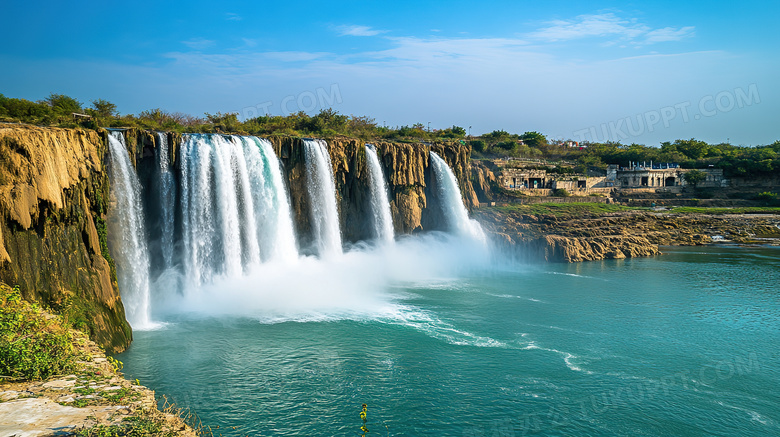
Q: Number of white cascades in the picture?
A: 6